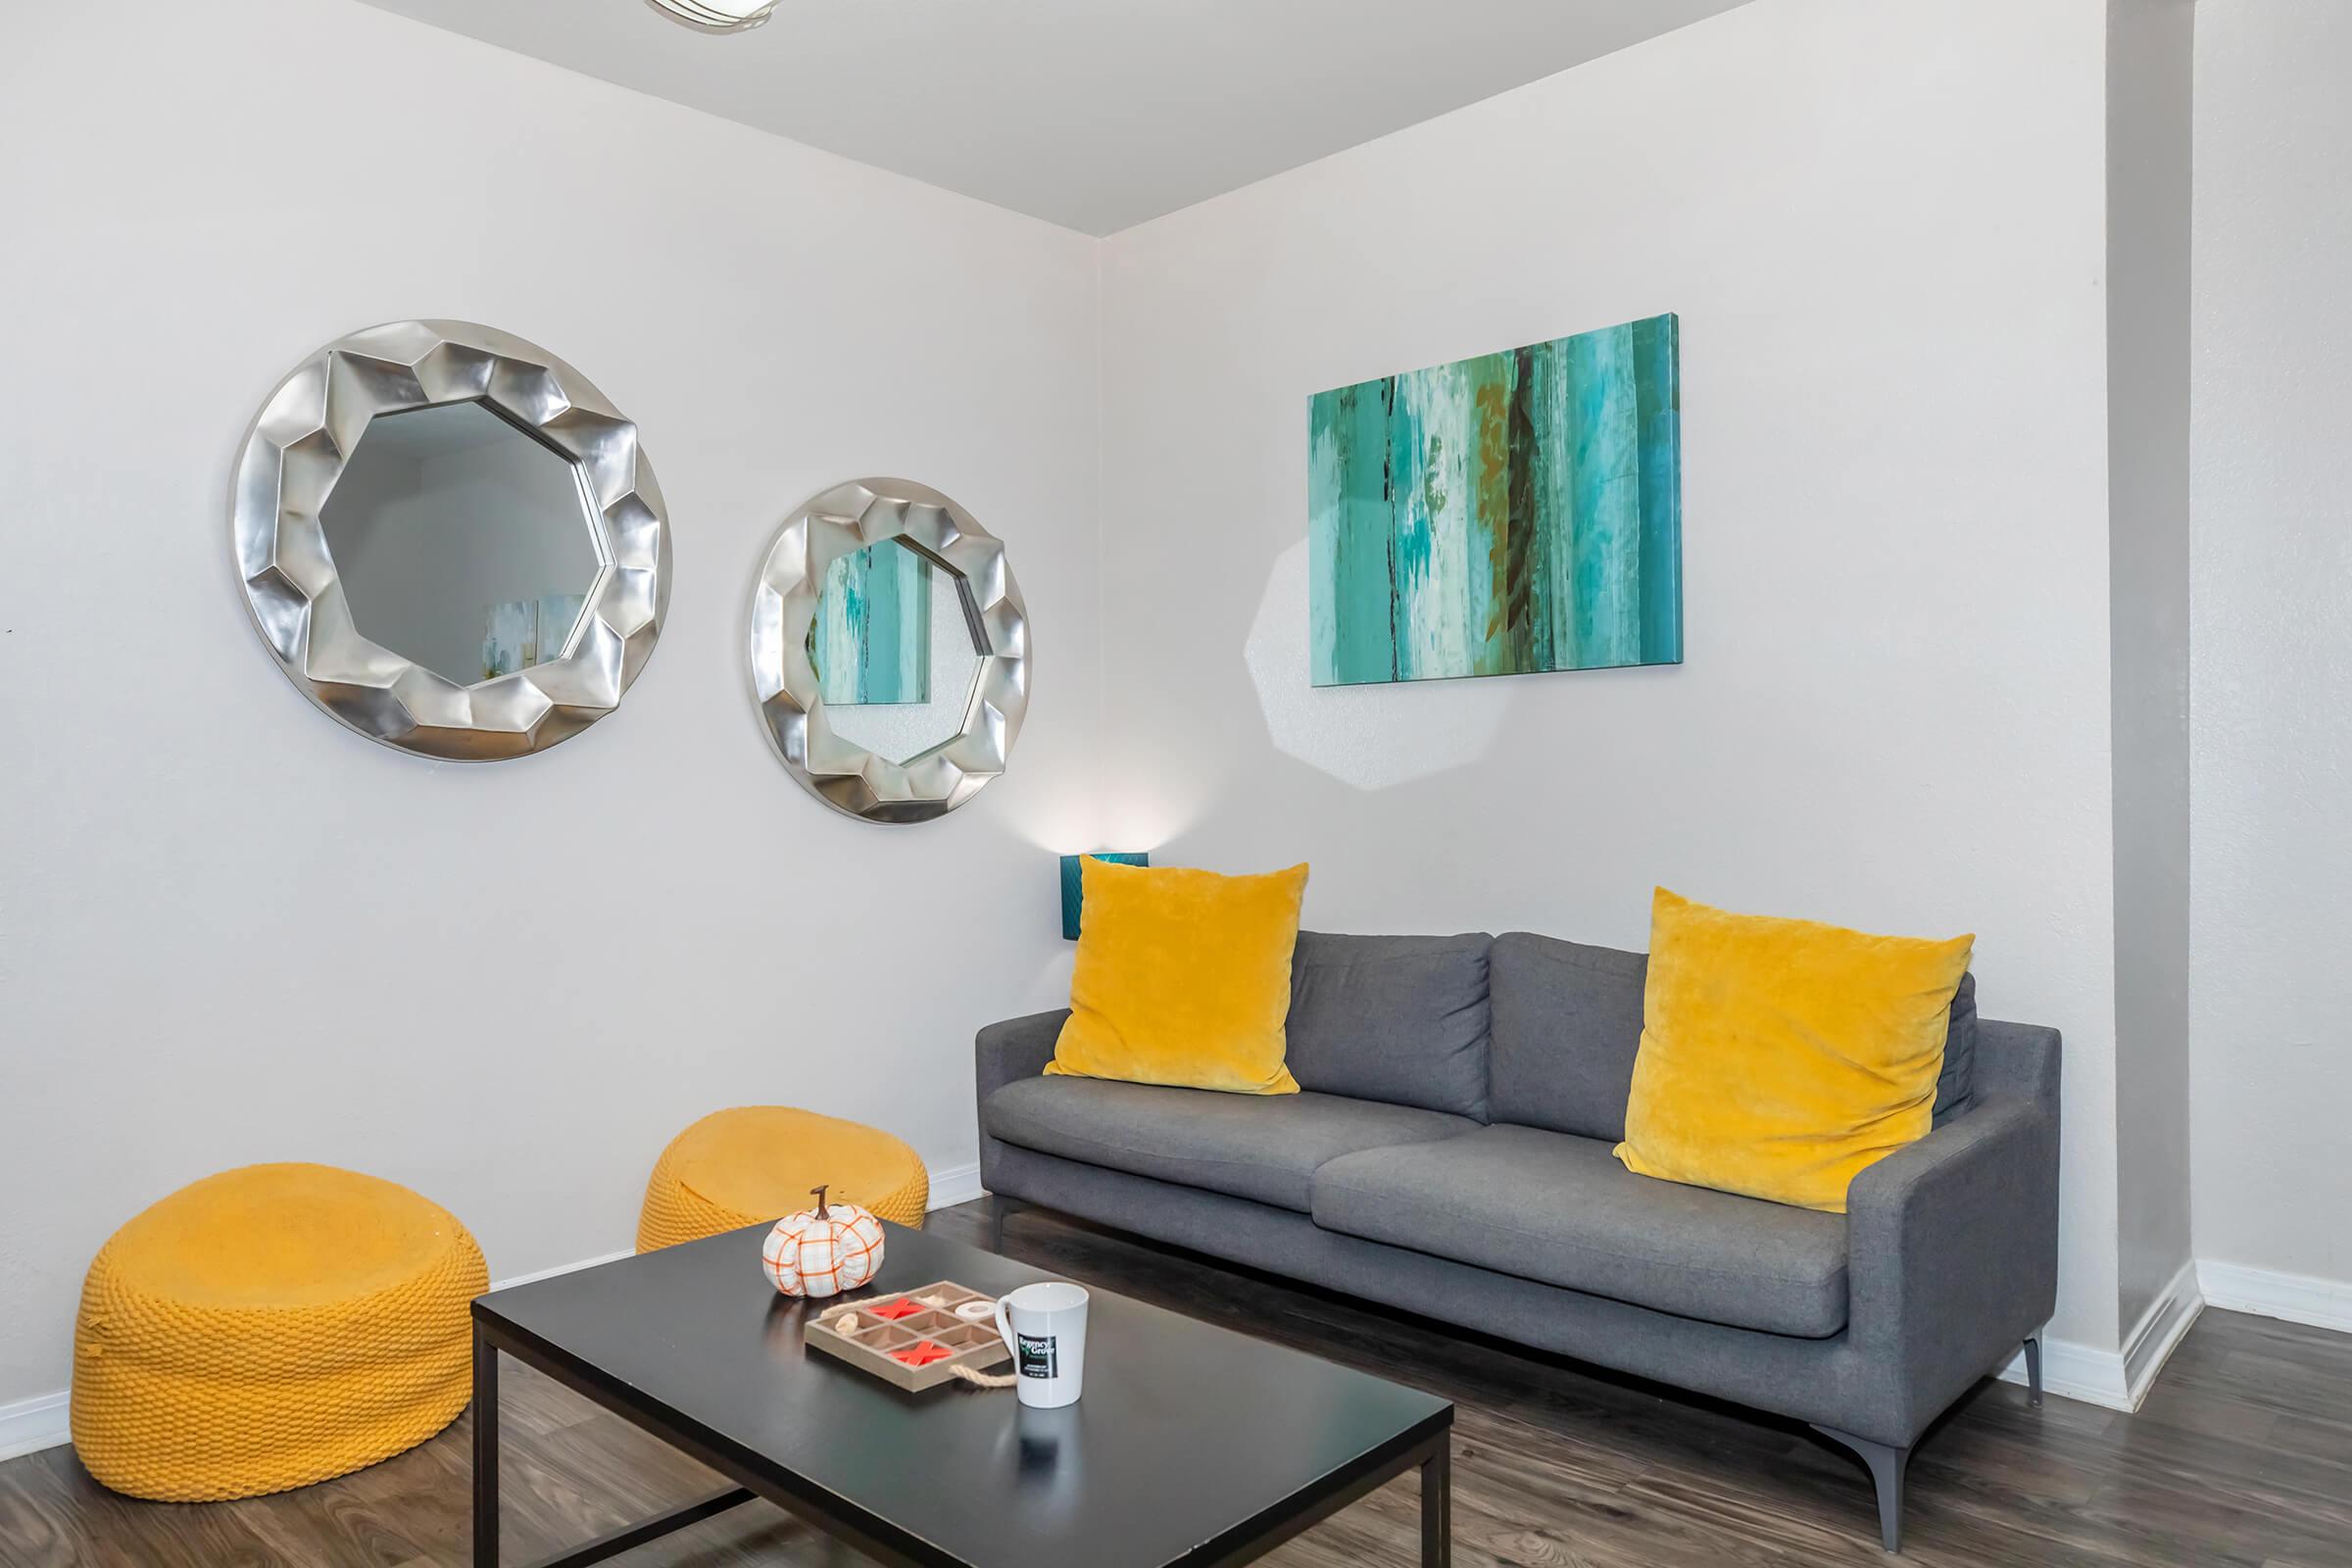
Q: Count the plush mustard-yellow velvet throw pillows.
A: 2